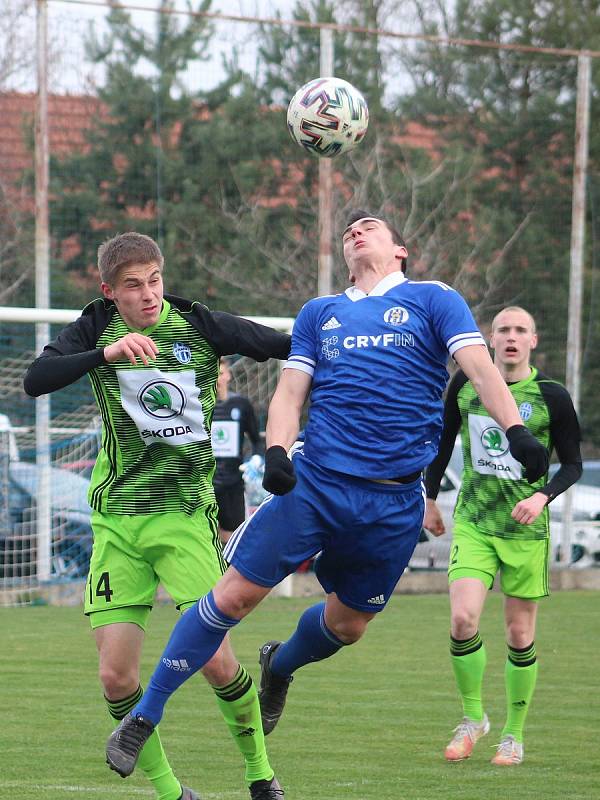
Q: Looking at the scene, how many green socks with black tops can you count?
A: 4